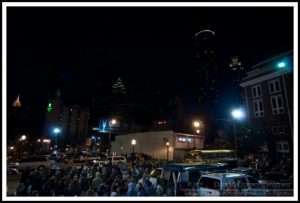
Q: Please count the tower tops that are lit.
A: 4